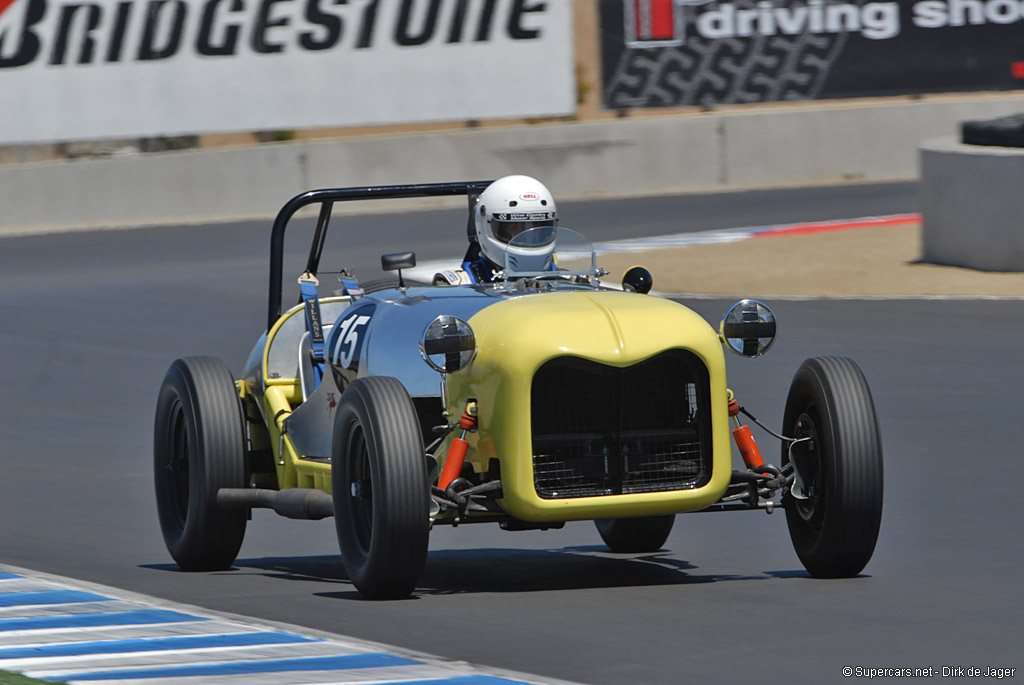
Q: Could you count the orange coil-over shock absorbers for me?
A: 2